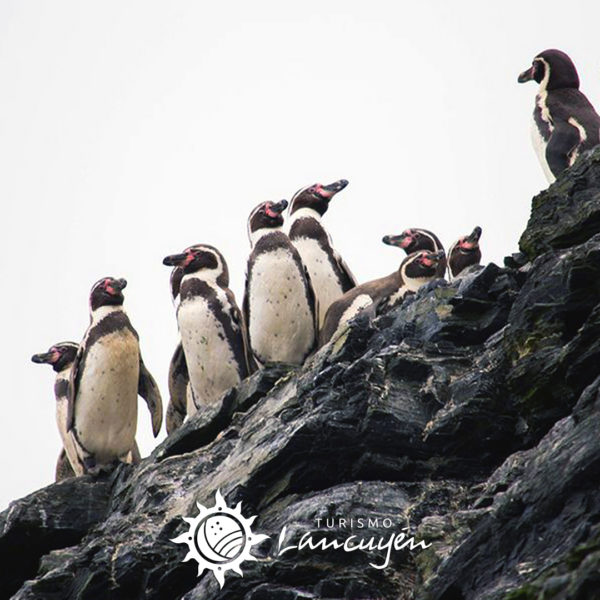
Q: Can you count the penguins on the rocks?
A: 10